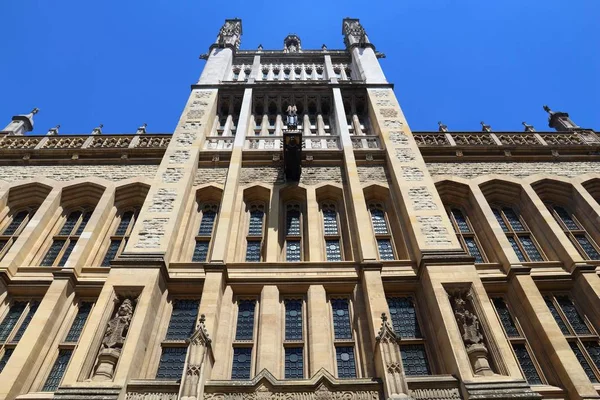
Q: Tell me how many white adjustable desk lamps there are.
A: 0